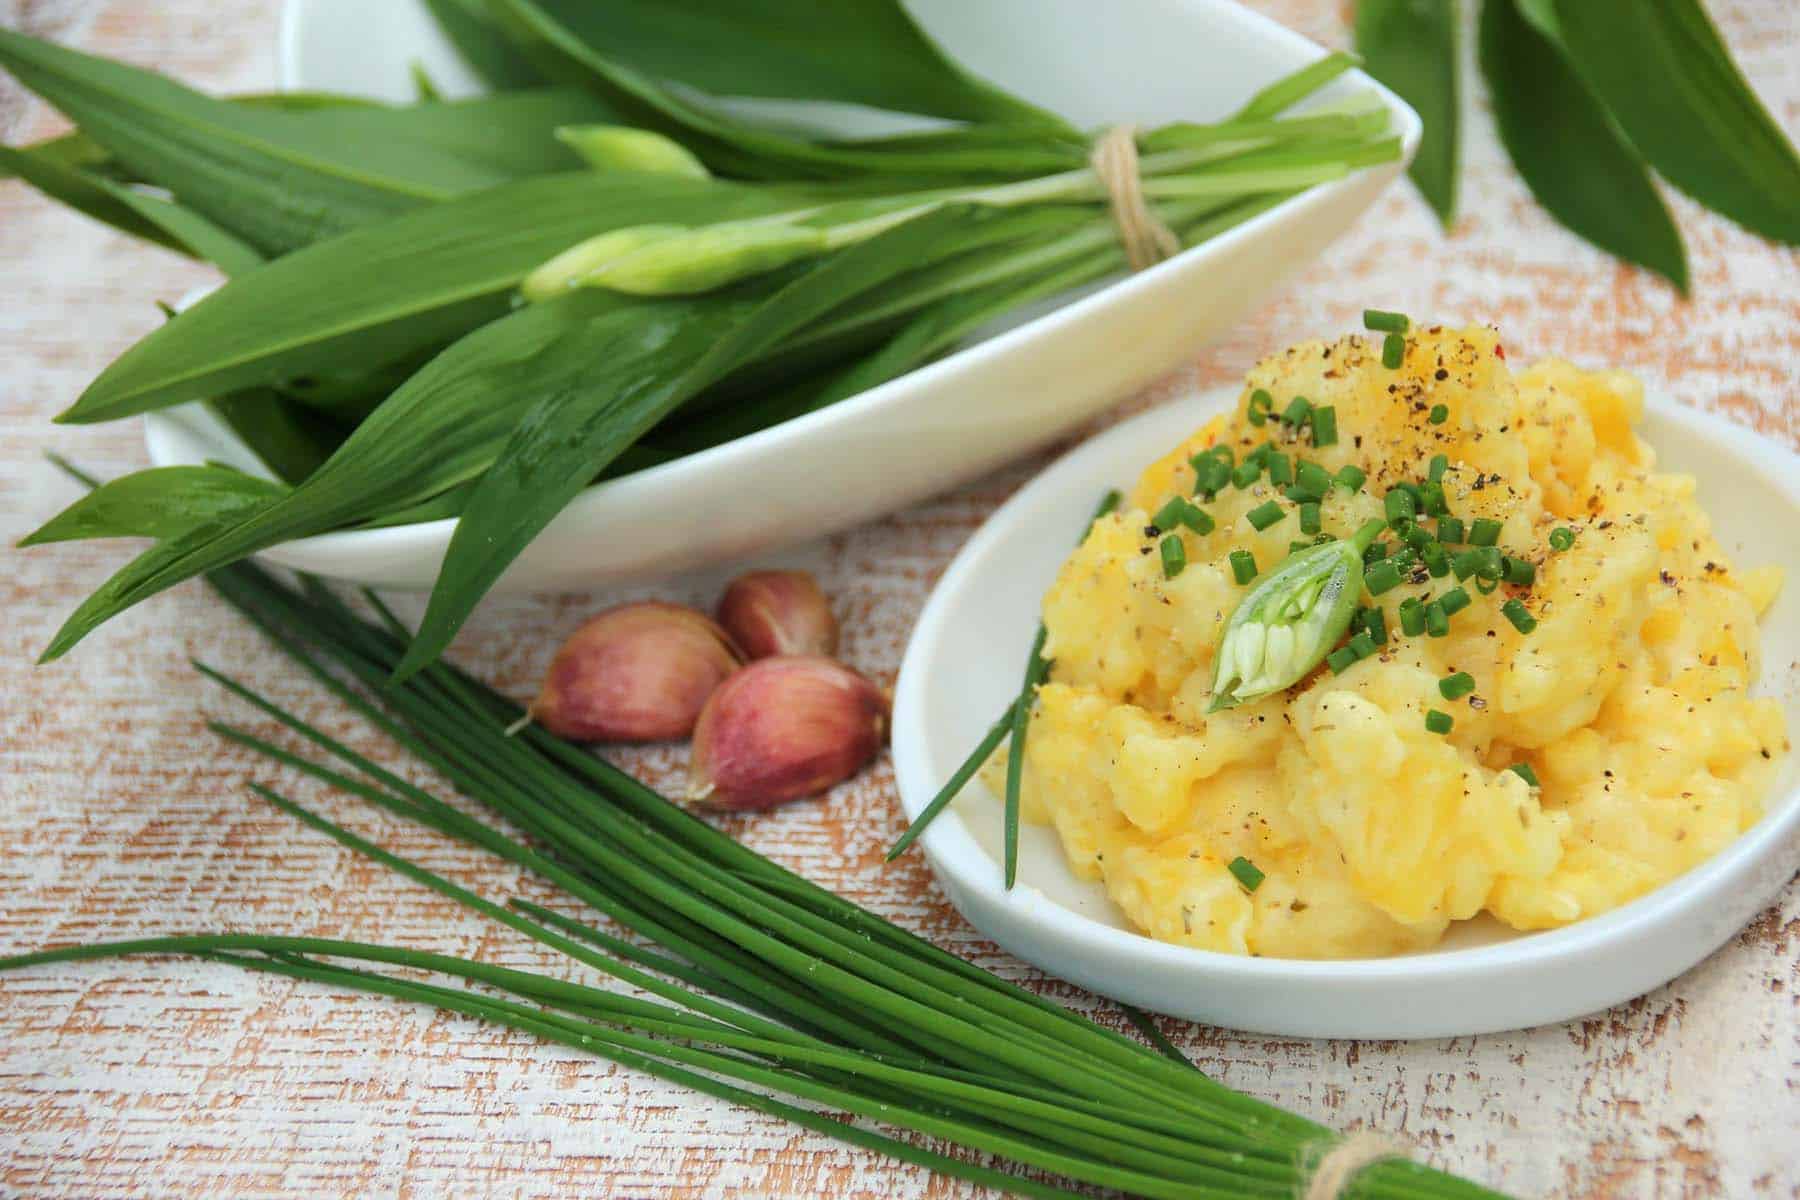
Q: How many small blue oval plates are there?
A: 0